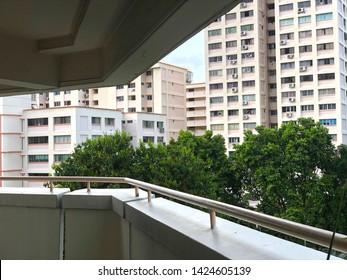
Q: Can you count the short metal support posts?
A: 5